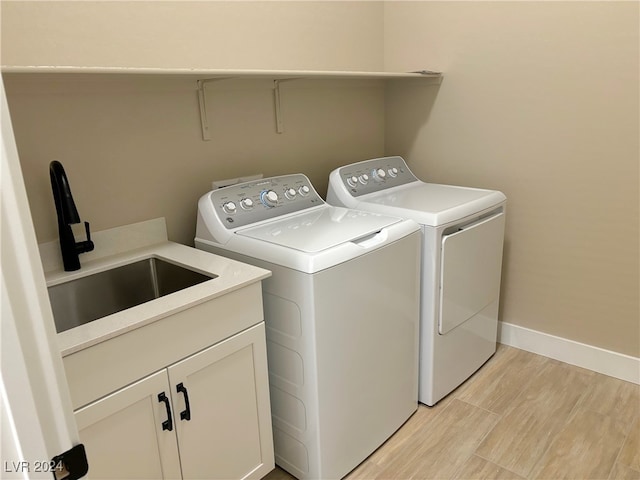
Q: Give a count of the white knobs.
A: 9